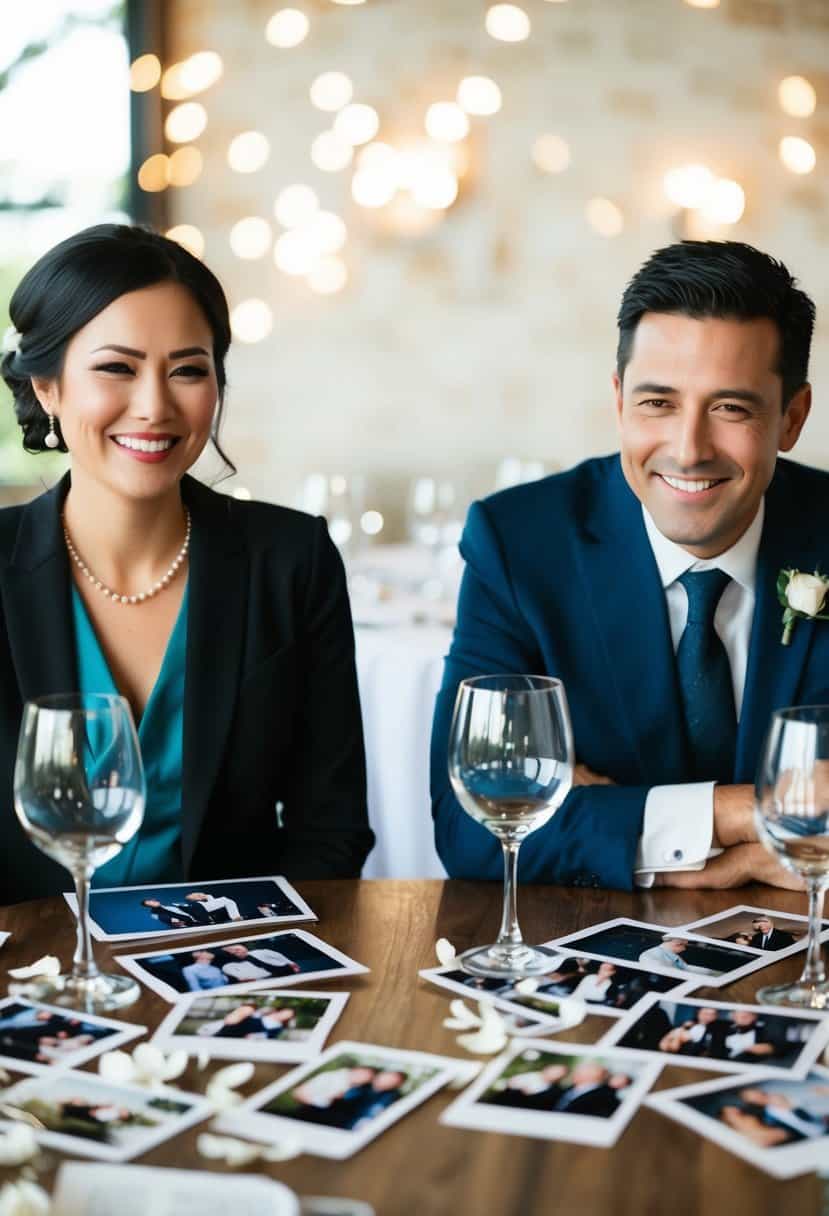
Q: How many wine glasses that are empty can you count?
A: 3